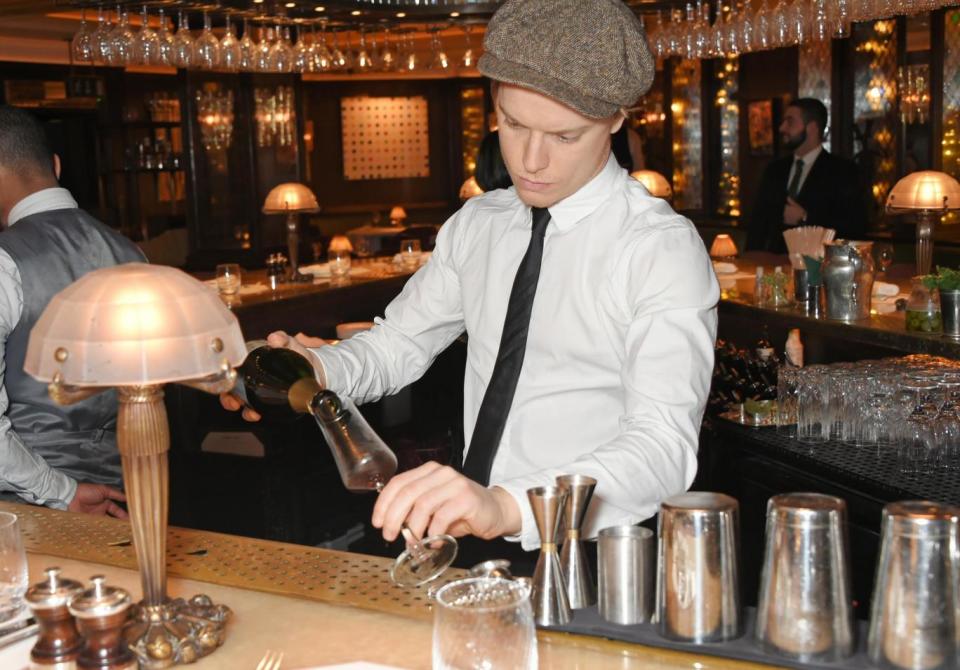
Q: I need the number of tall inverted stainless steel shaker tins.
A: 3